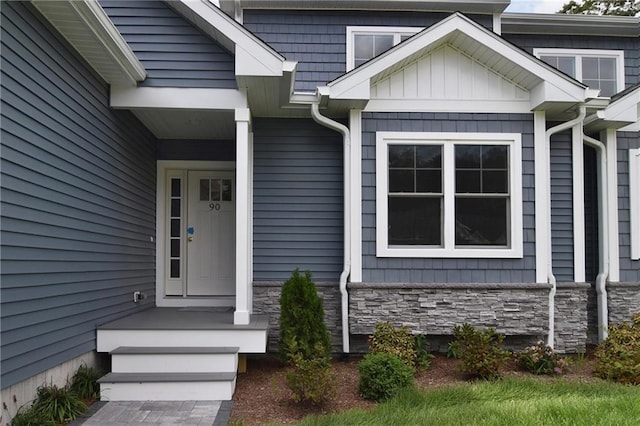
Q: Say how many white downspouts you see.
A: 3